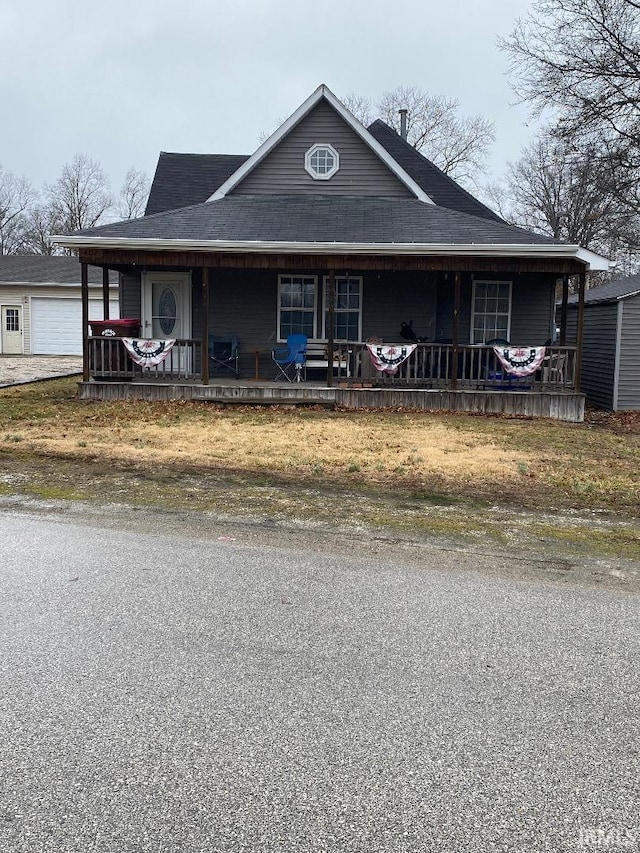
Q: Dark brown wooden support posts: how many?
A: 7